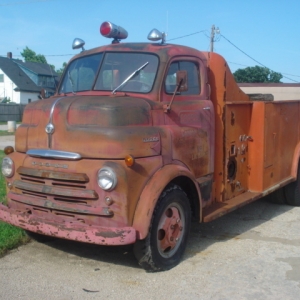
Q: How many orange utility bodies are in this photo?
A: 1